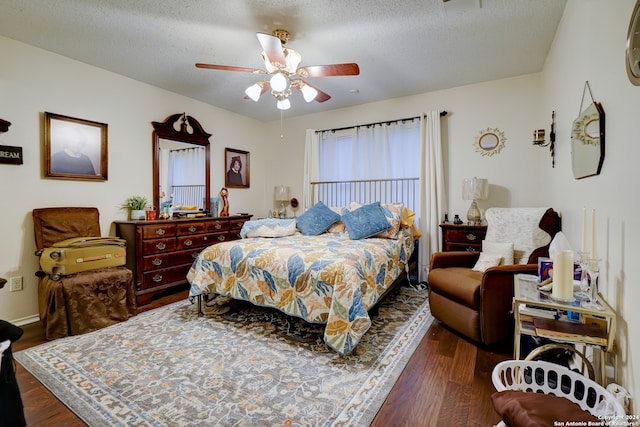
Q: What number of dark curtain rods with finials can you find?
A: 1